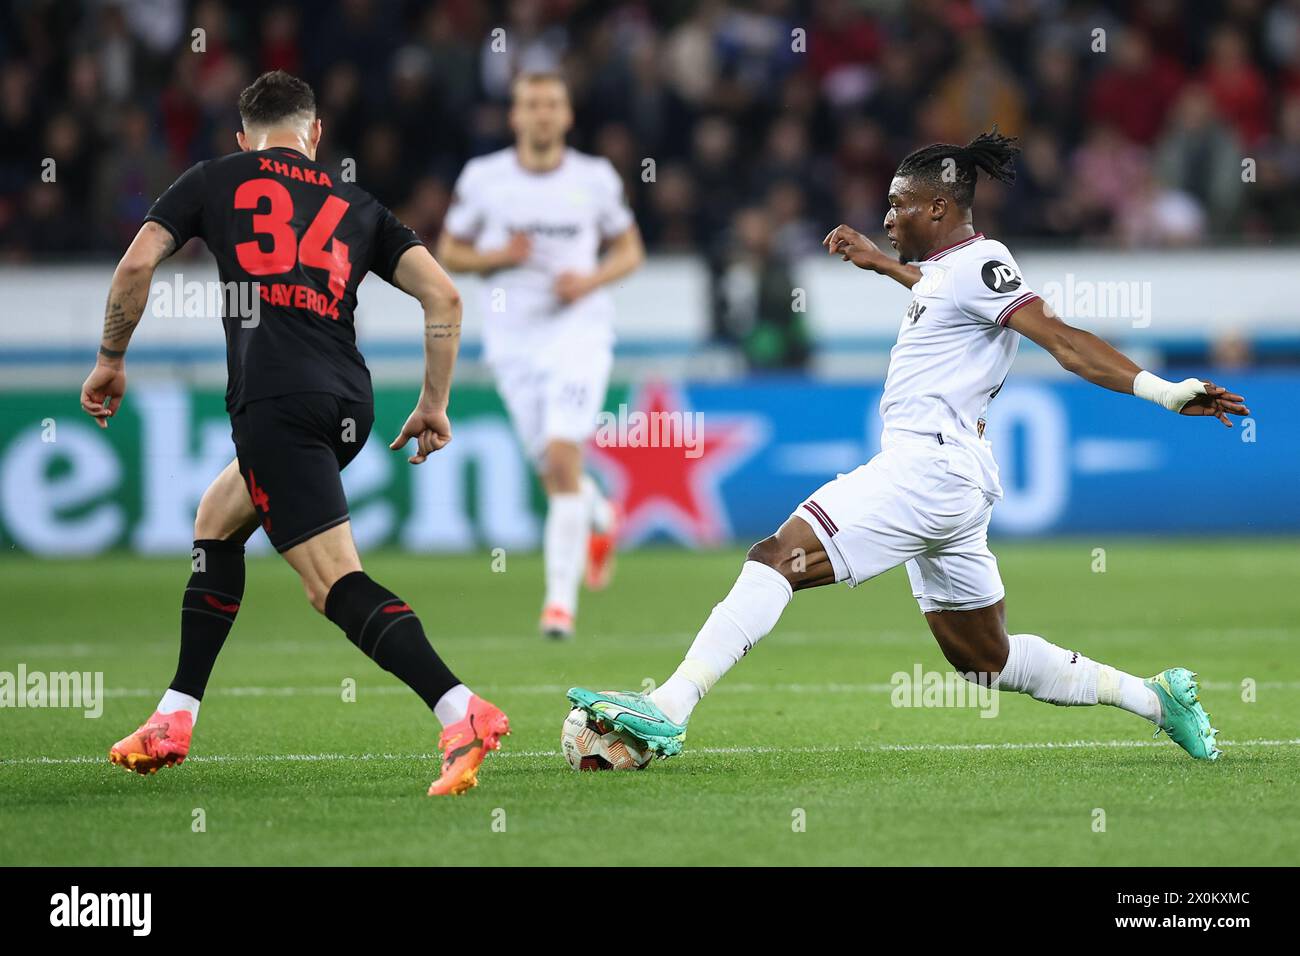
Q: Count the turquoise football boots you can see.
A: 2